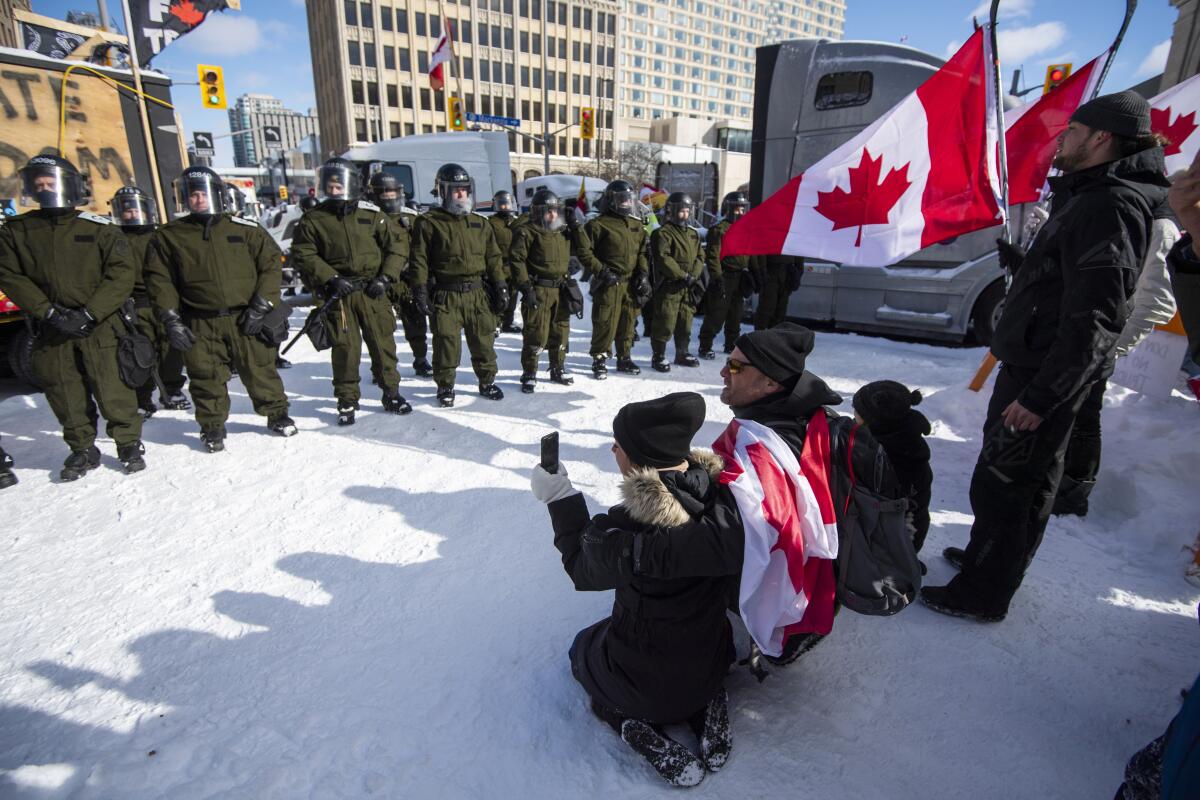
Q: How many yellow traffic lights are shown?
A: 4